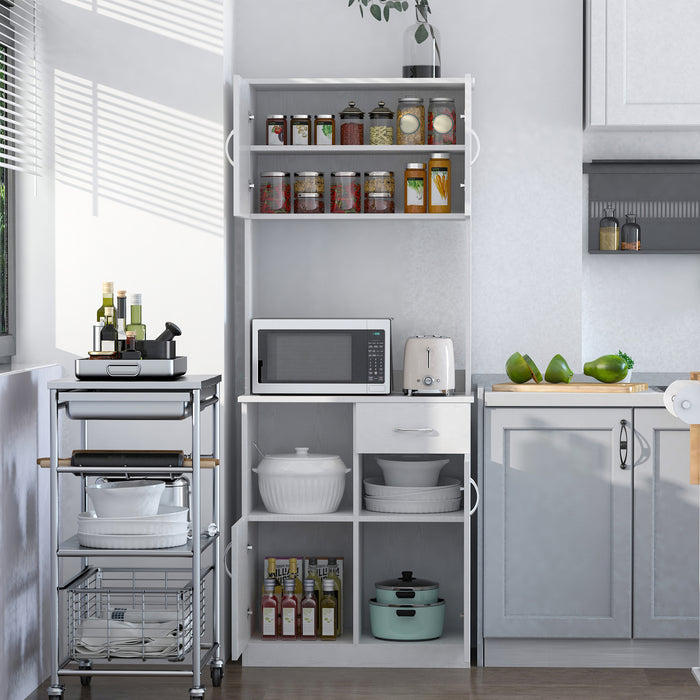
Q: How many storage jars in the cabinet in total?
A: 15